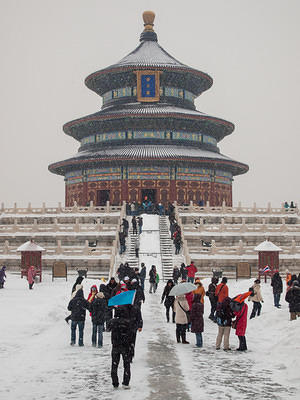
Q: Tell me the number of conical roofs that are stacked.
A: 3